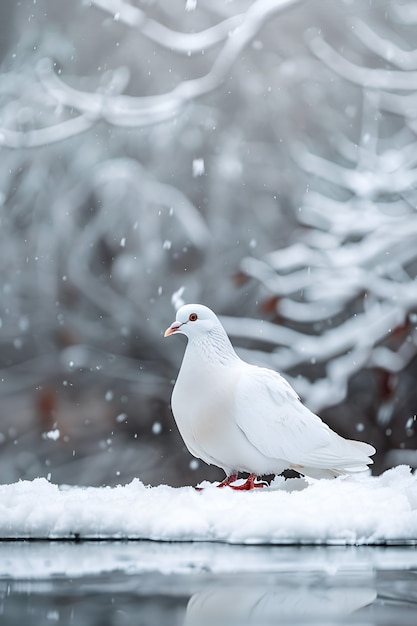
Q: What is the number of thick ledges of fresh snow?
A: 1